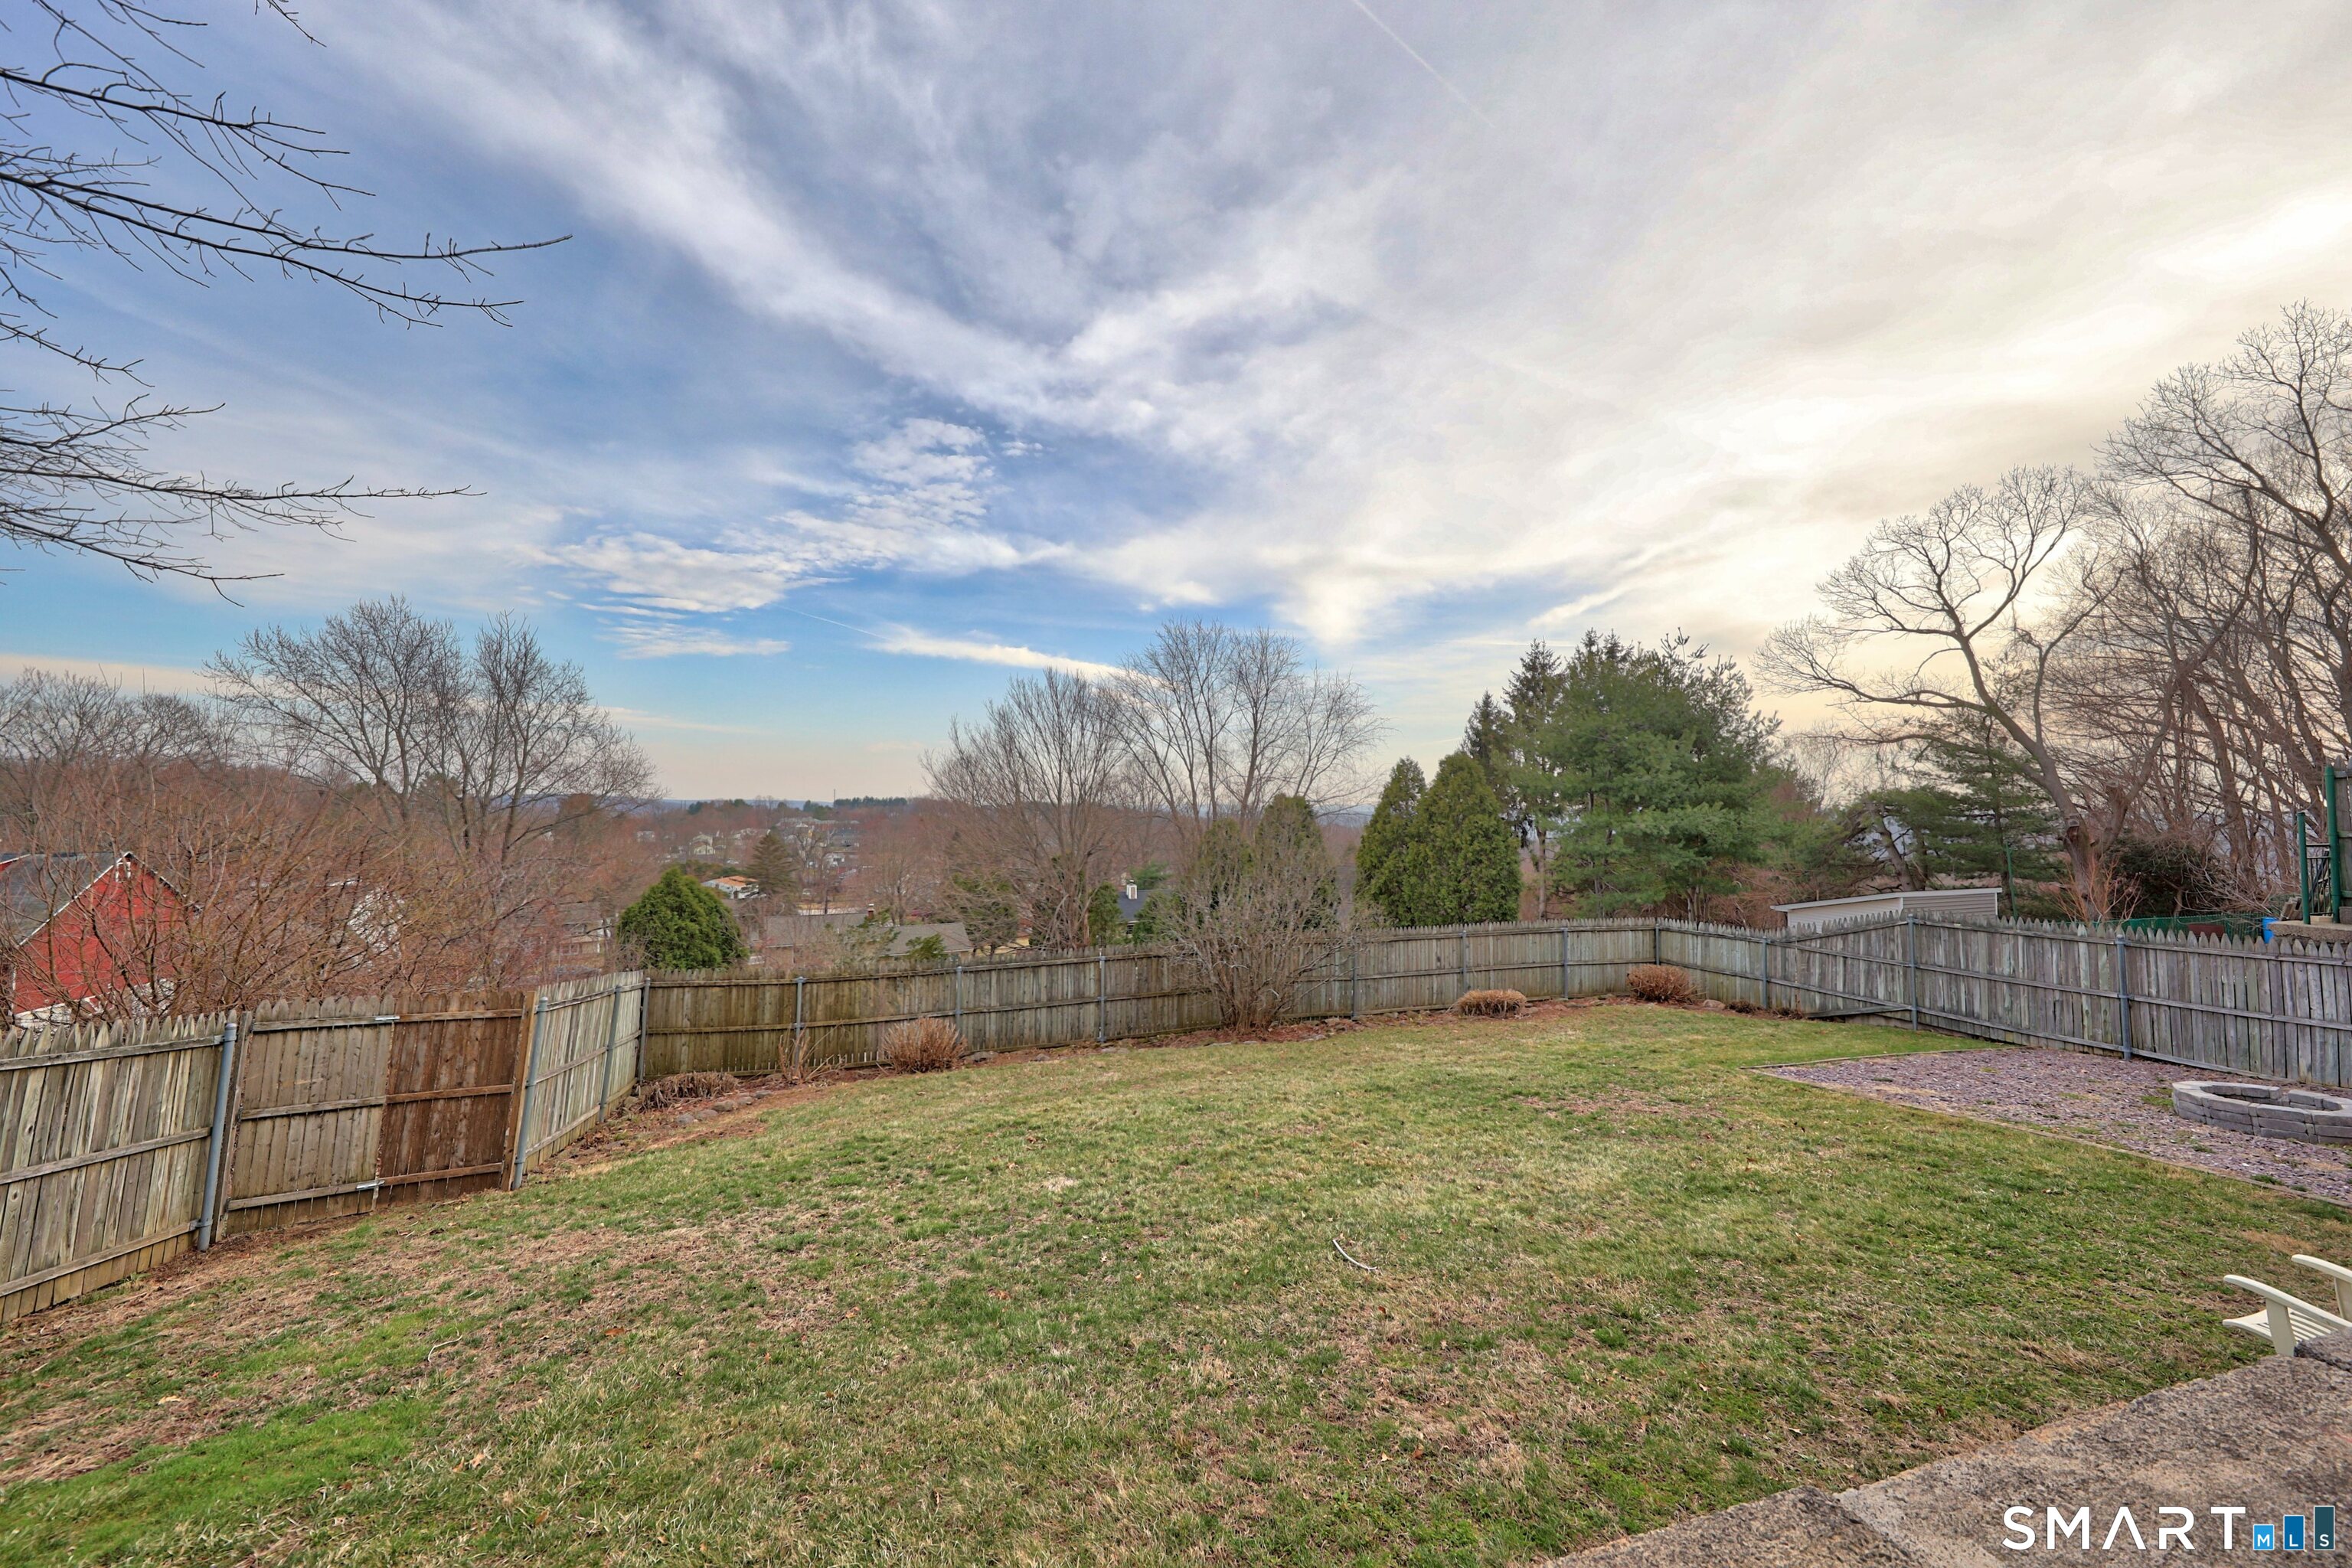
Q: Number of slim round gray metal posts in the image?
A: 14